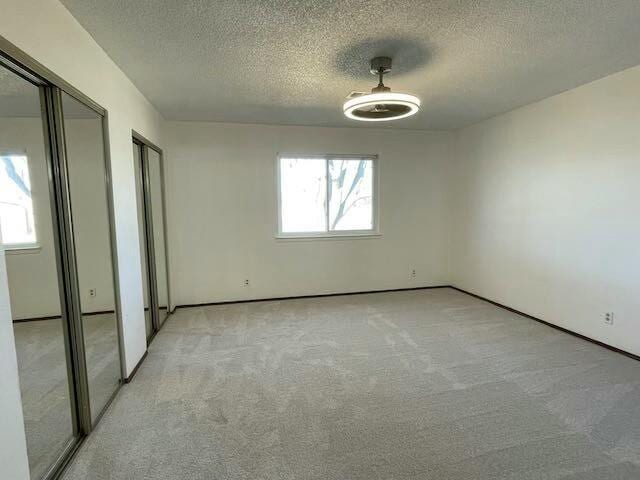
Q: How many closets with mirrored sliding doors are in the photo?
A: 2